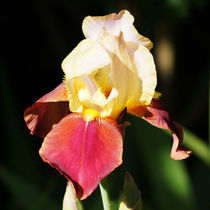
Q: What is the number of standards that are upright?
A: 3